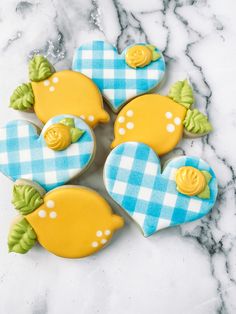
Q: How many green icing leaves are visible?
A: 12